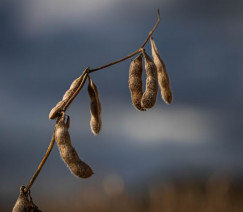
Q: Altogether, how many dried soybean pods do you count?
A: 7